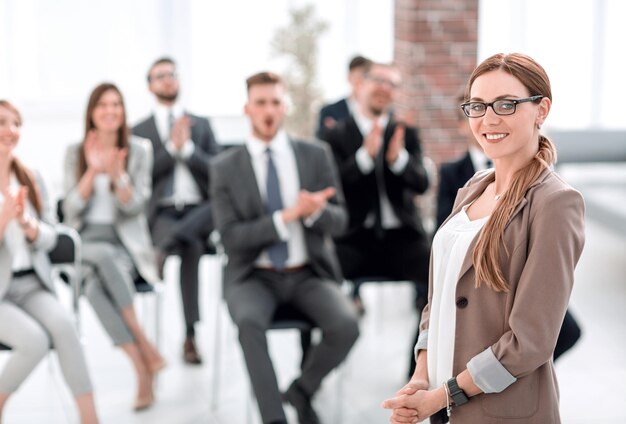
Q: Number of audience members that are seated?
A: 7